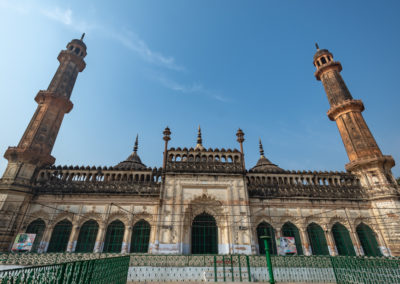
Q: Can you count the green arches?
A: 11